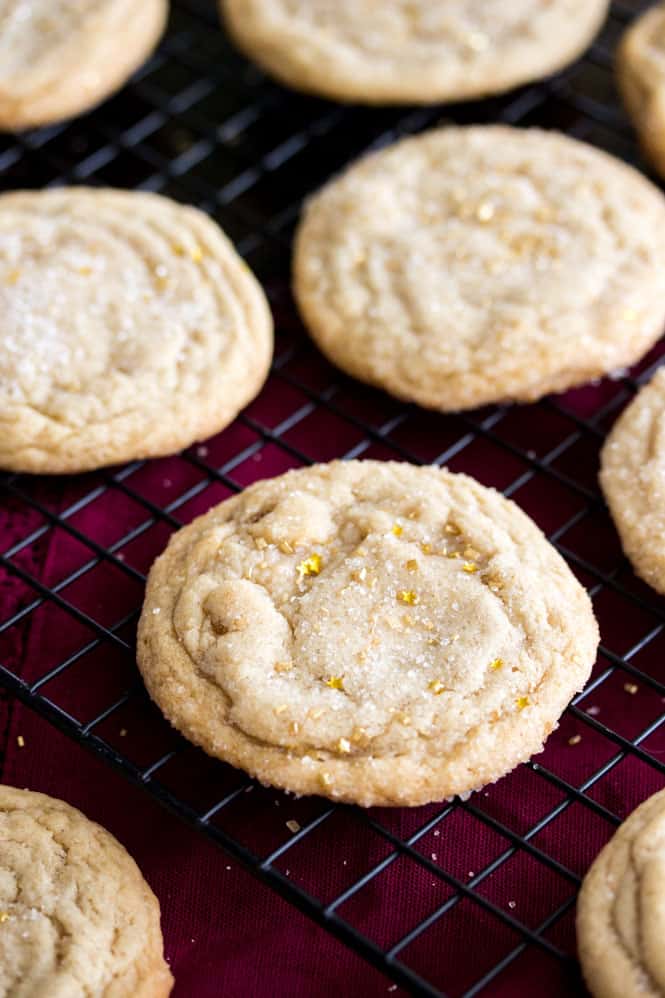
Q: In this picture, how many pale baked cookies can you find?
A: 9